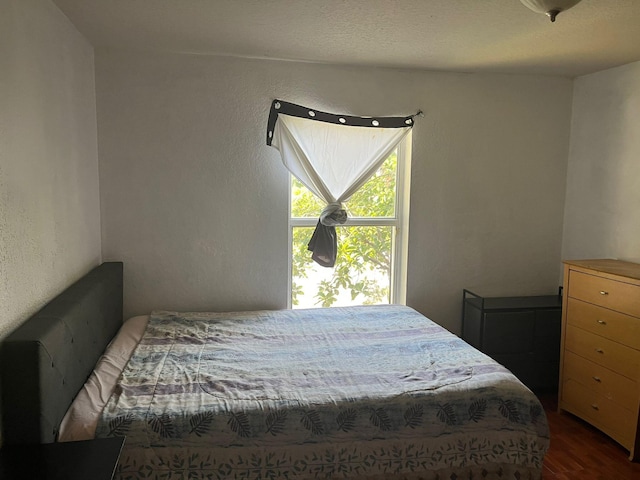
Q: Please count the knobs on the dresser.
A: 5